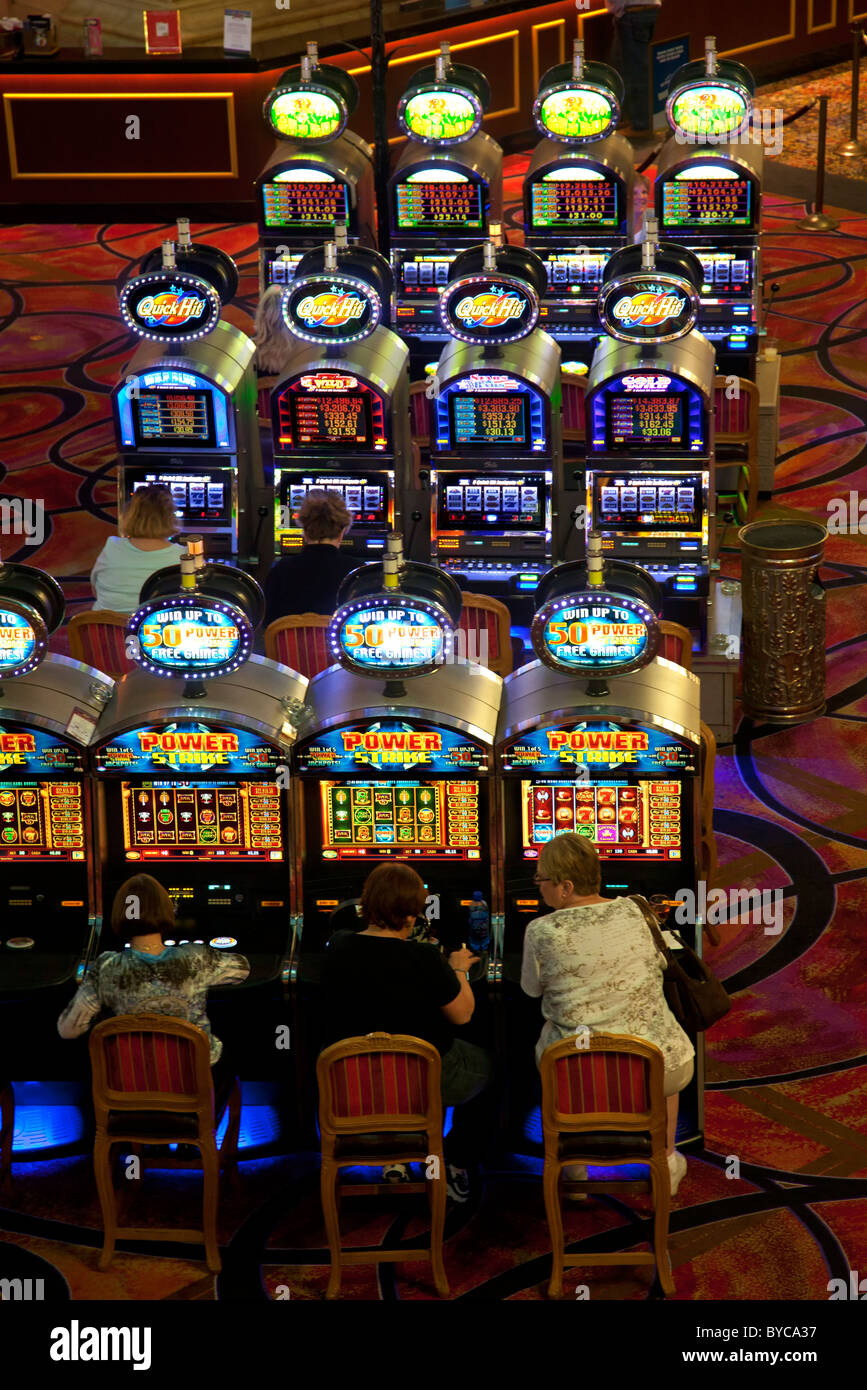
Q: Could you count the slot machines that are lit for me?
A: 12